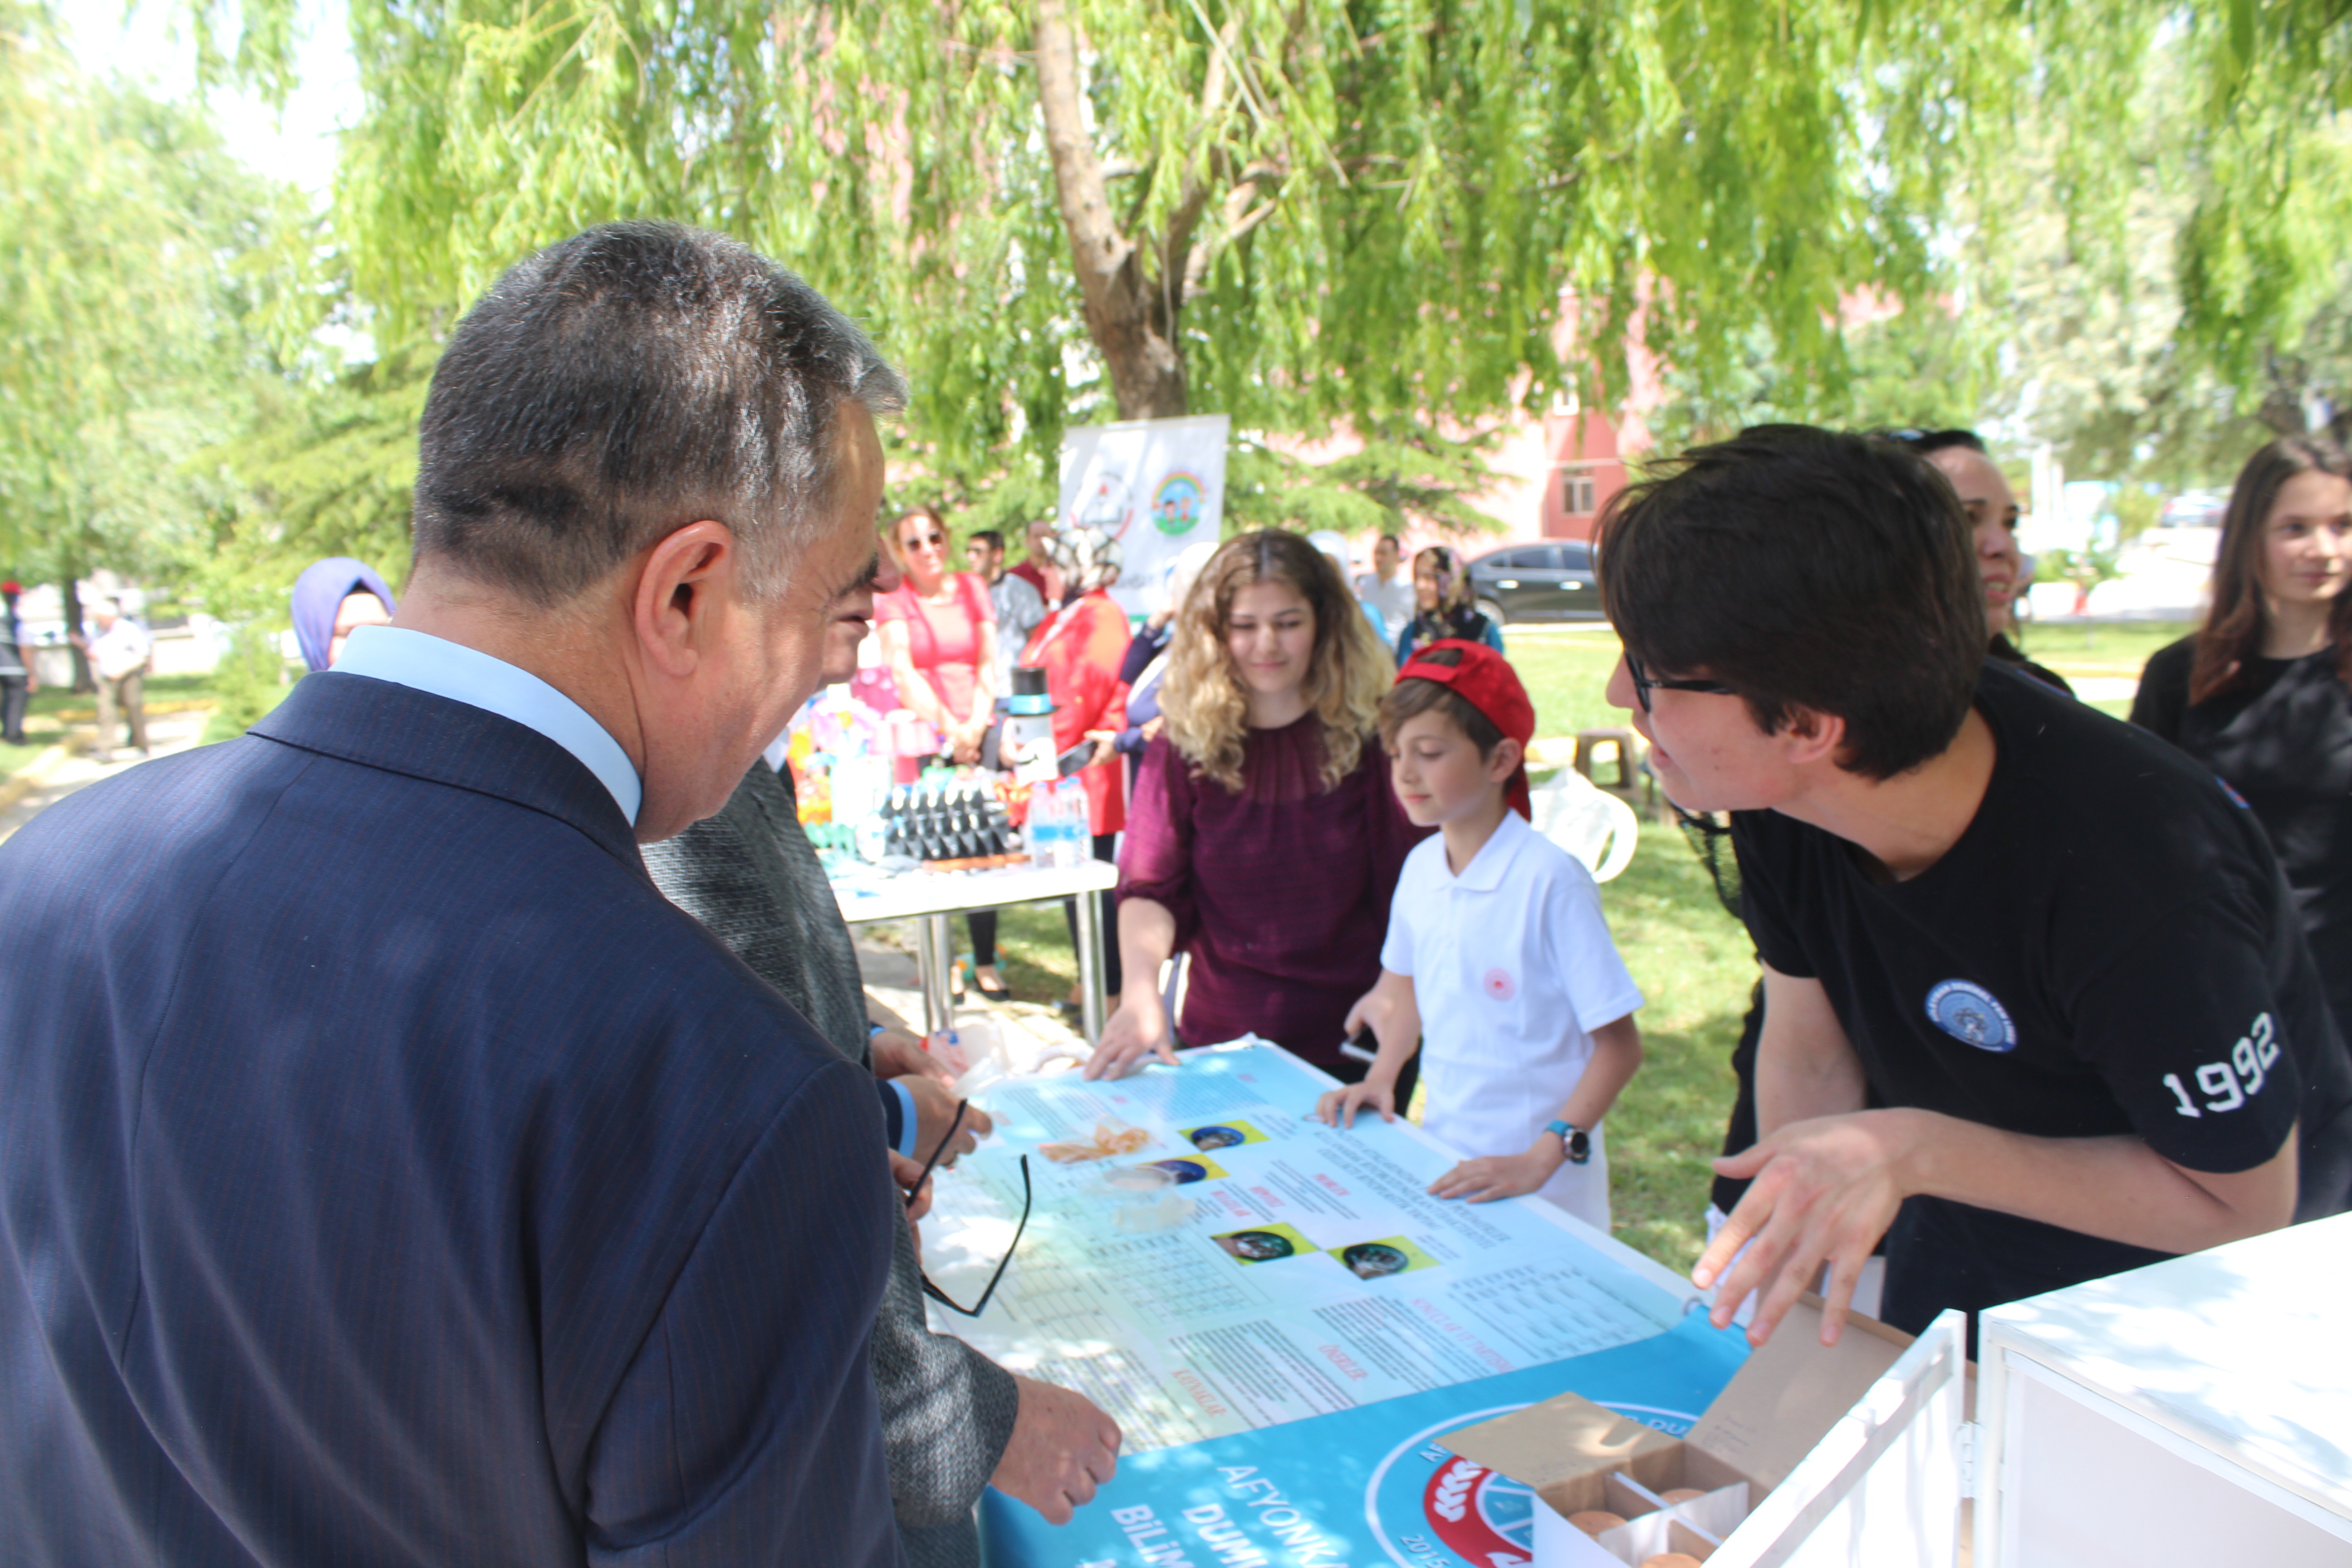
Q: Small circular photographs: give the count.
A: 4